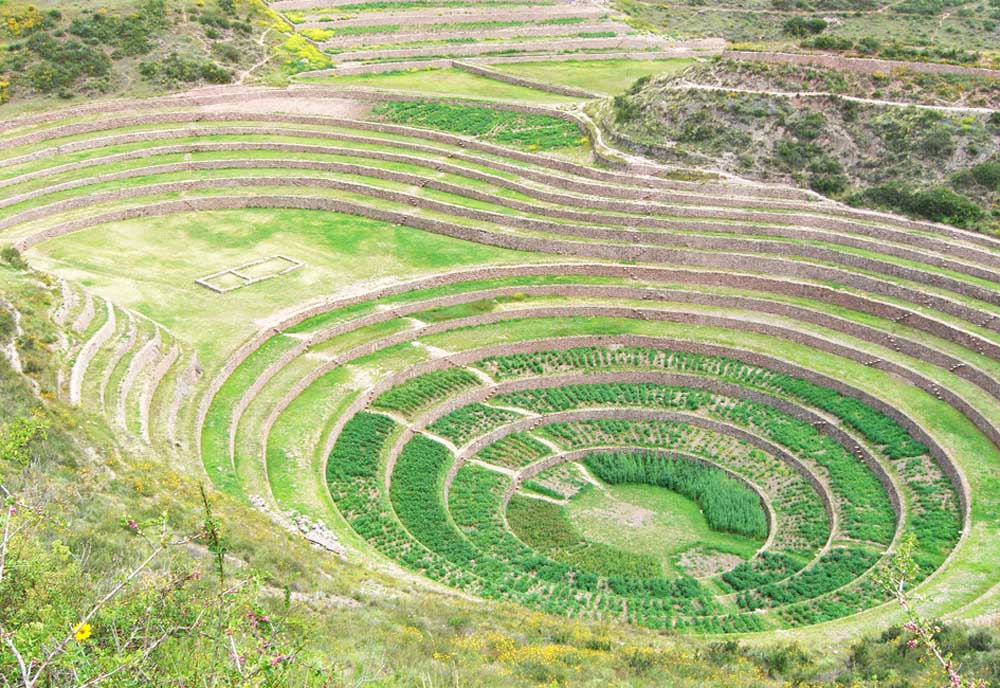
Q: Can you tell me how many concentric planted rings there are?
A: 4